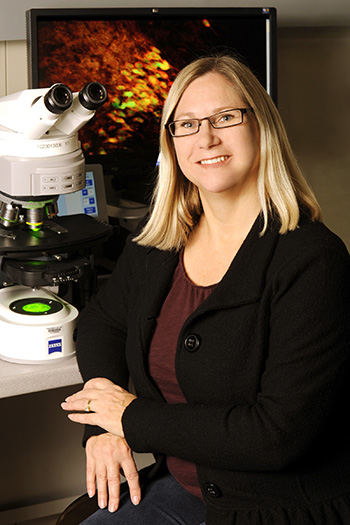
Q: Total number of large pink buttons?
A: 0